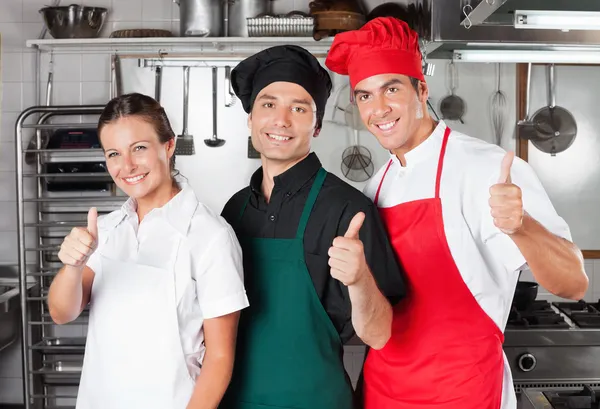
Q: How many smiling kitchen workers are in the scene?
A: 3